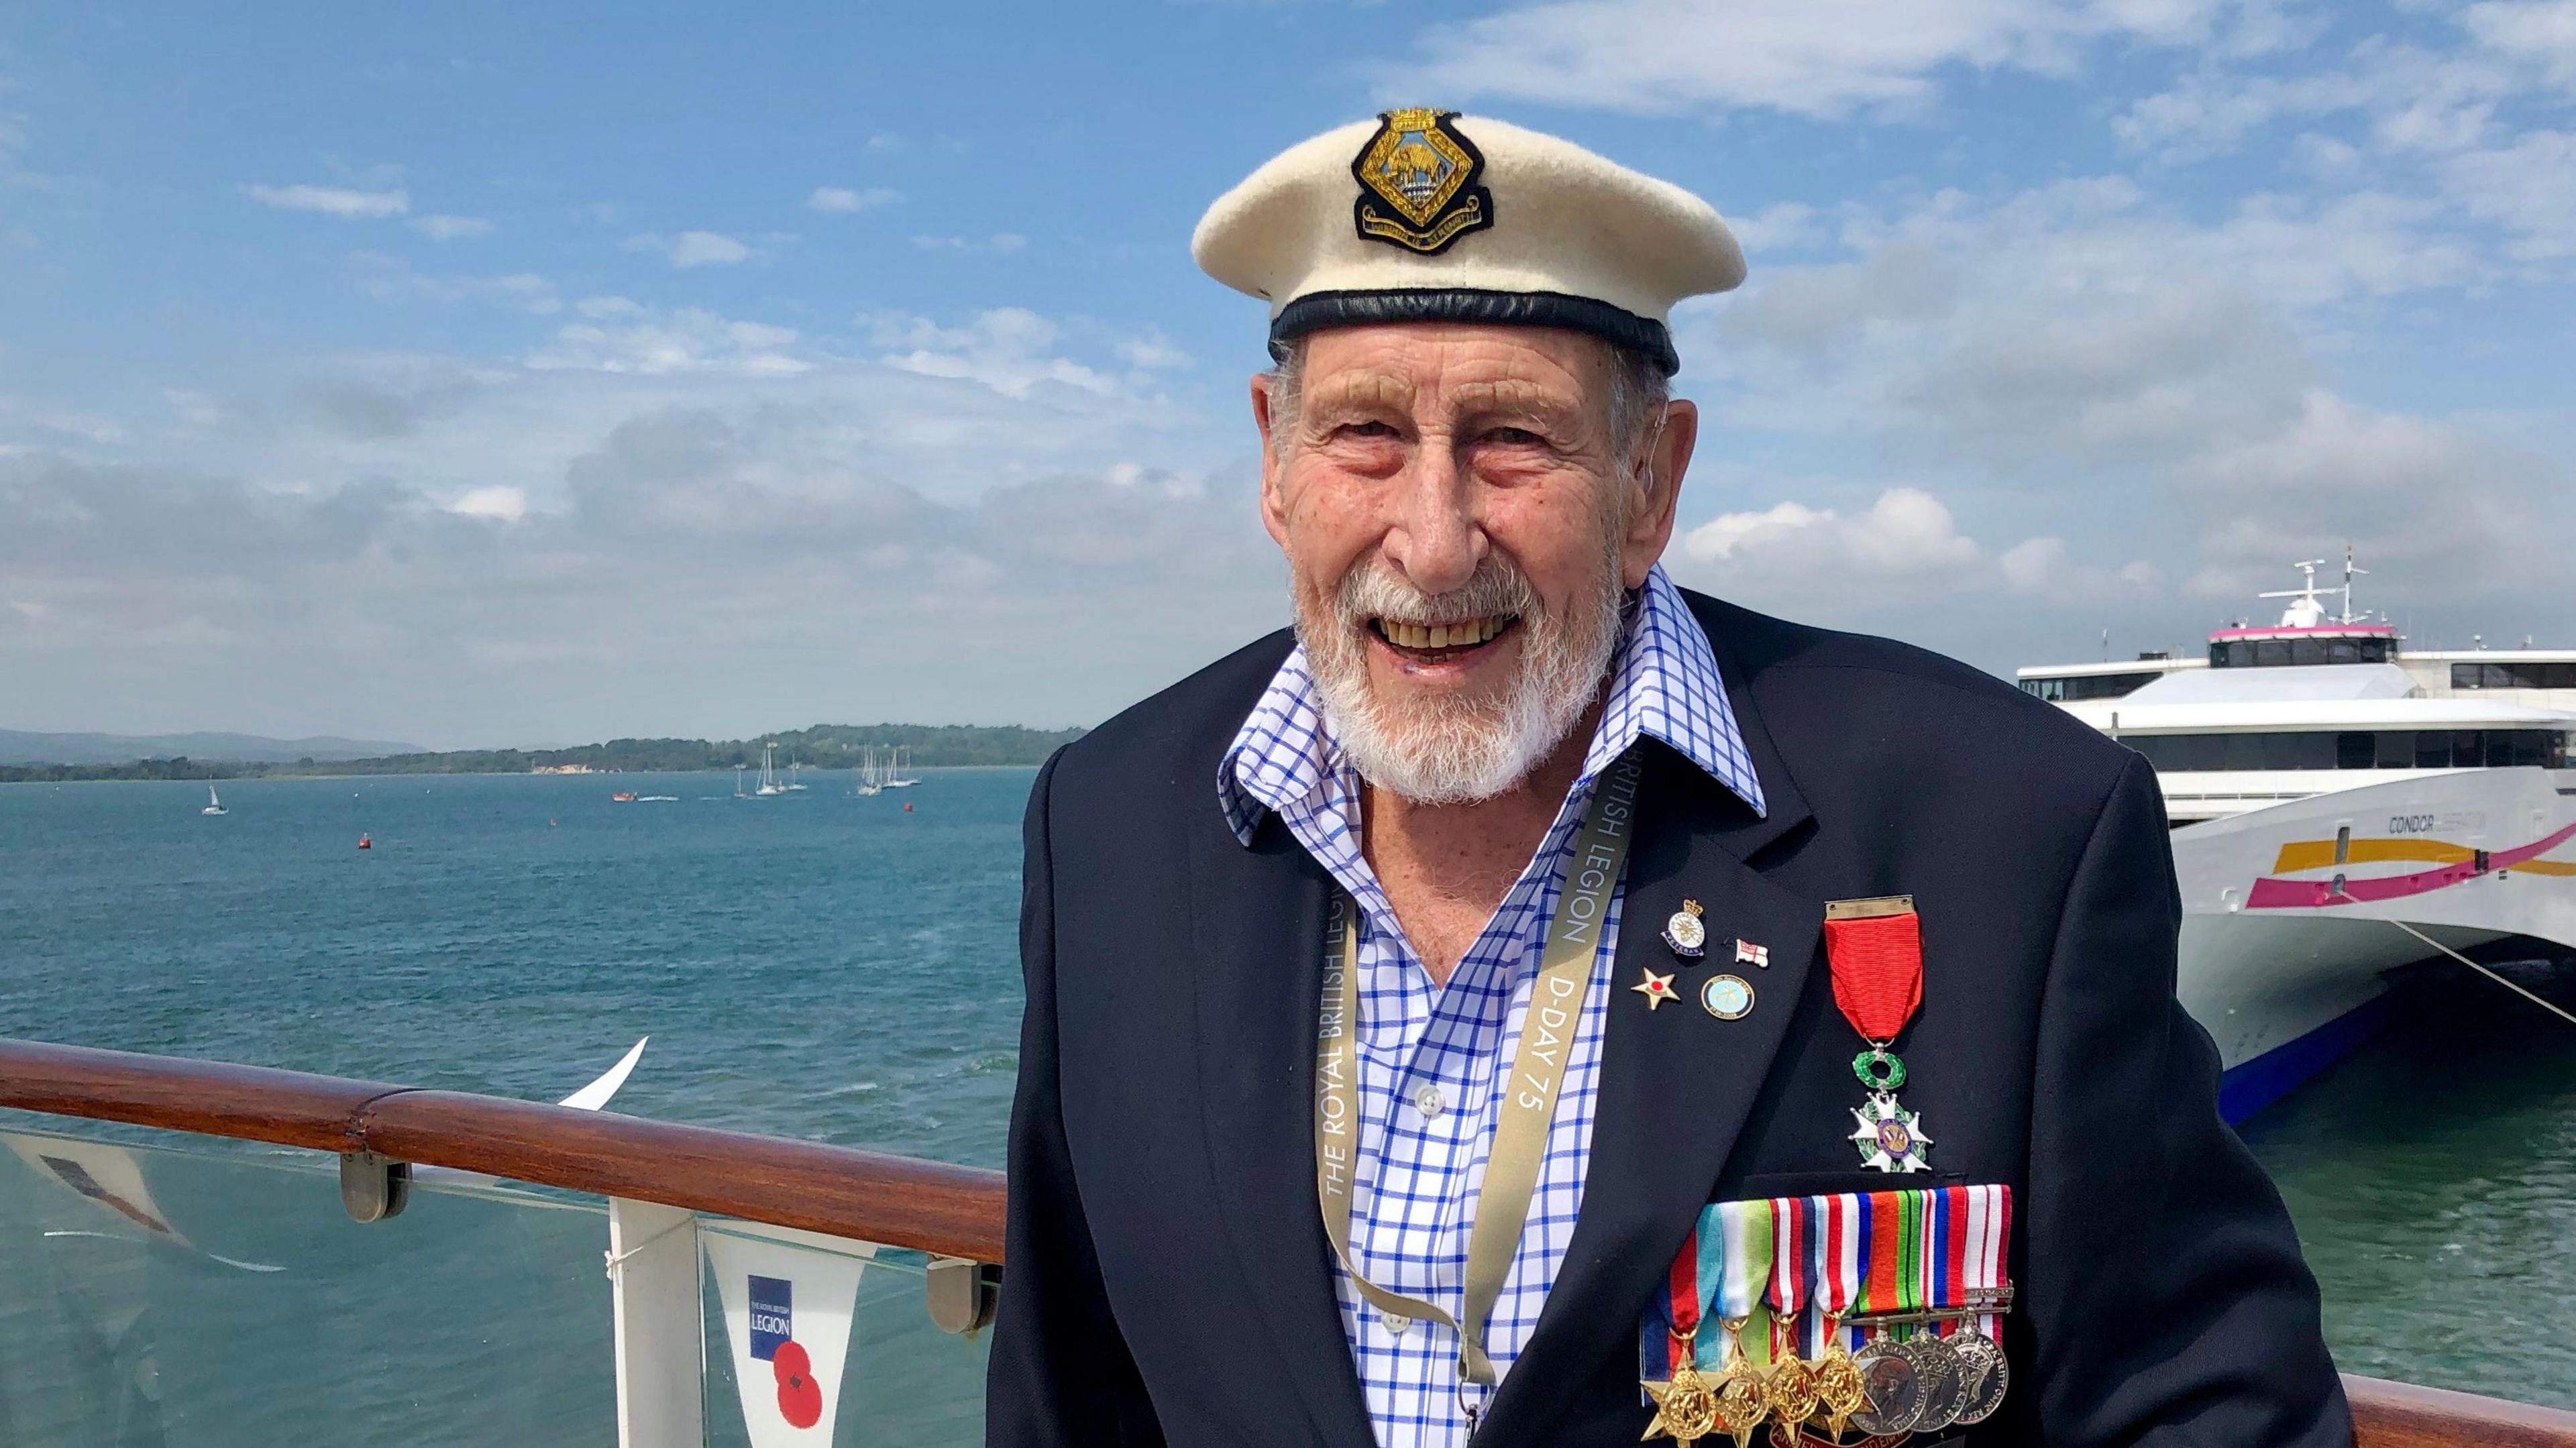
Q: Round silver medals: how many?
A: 3